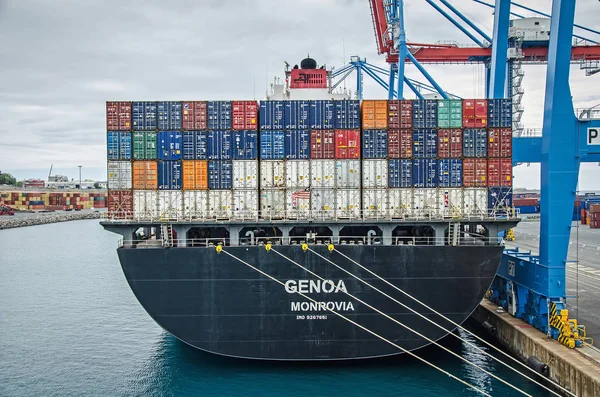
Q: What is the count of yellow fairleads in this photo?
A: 4